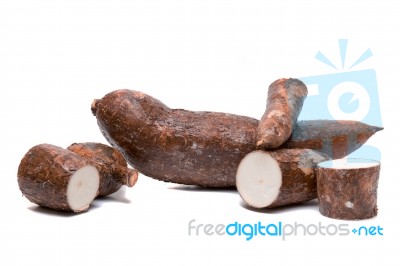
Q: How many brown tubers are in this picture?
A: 6